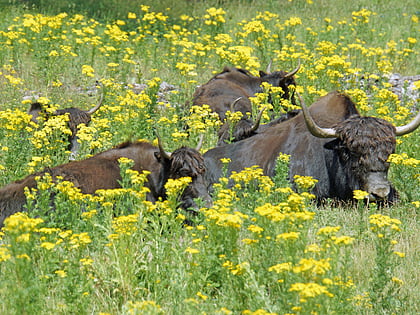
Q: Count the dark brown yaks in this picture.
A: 5